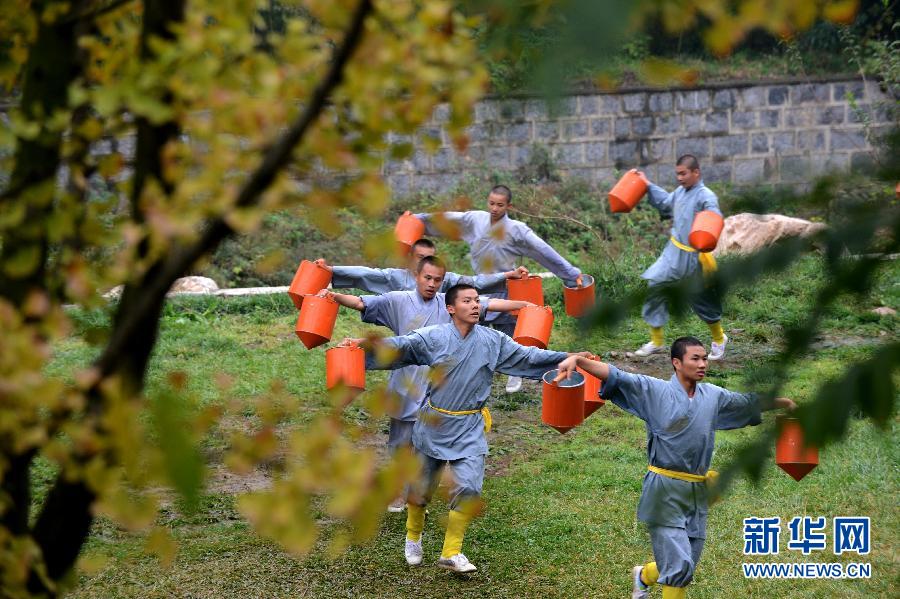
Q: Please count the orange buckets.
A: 12